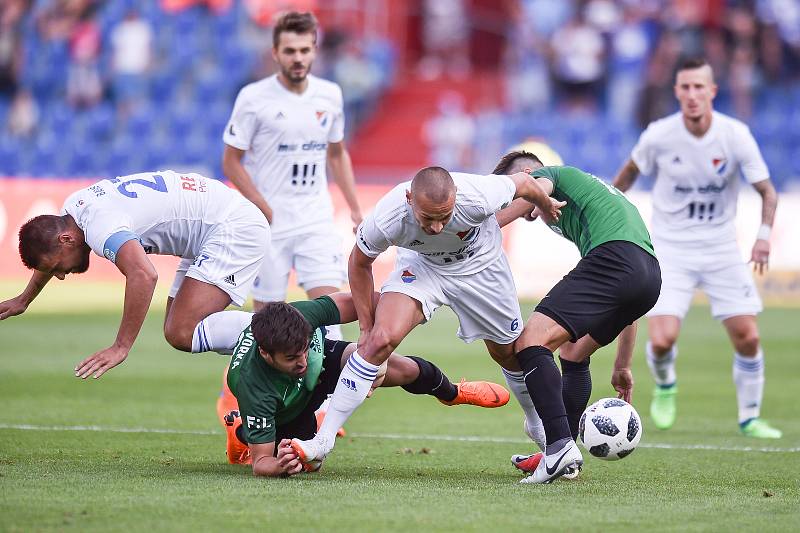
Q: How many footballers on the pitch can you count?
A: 6